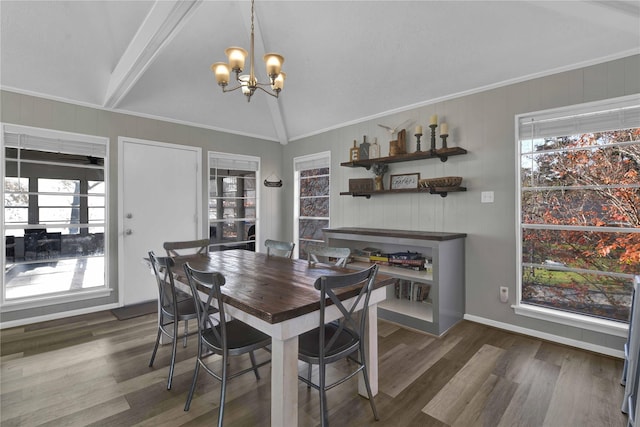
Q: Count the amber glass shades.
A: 5